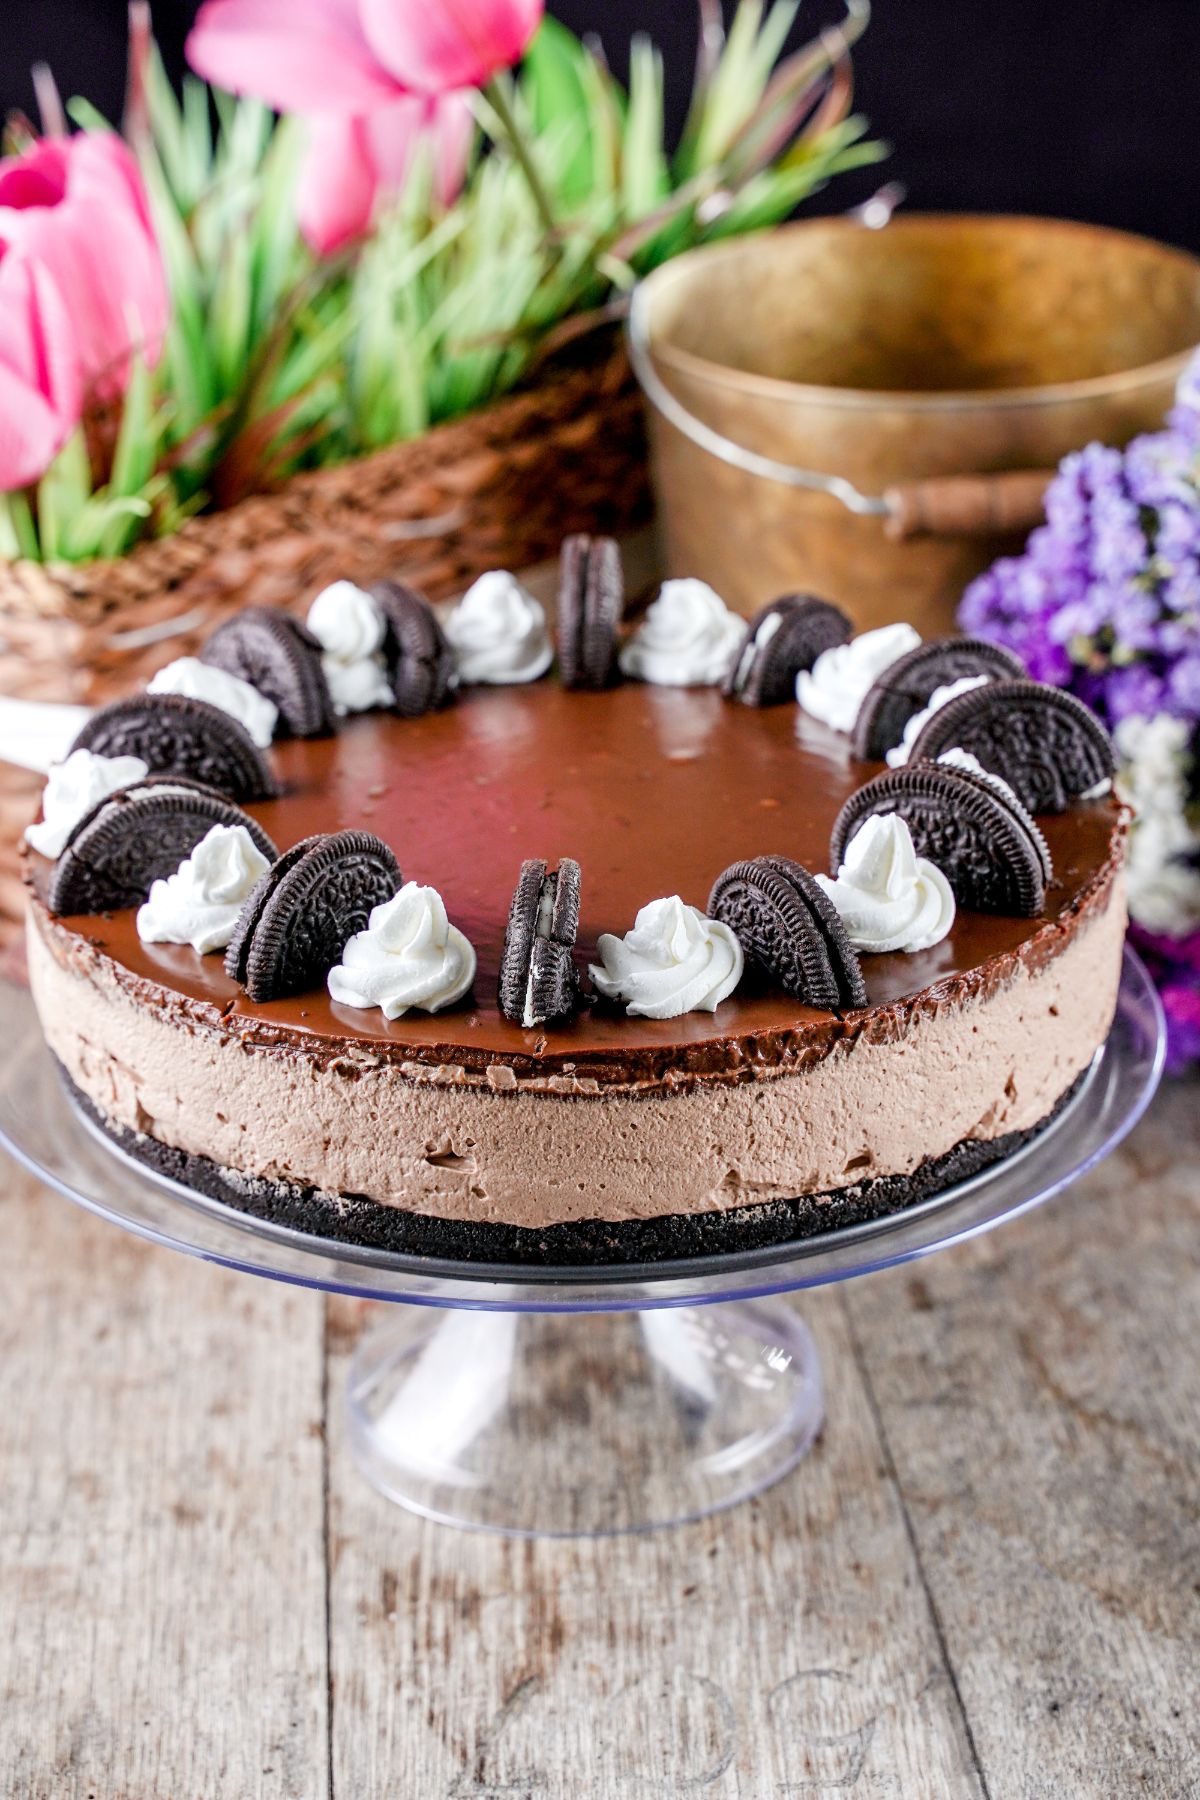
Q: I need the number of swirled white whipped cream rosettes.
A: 12